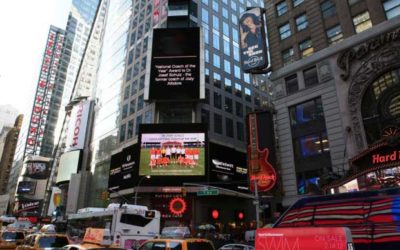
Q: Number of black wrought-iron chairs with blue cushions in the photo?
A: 0